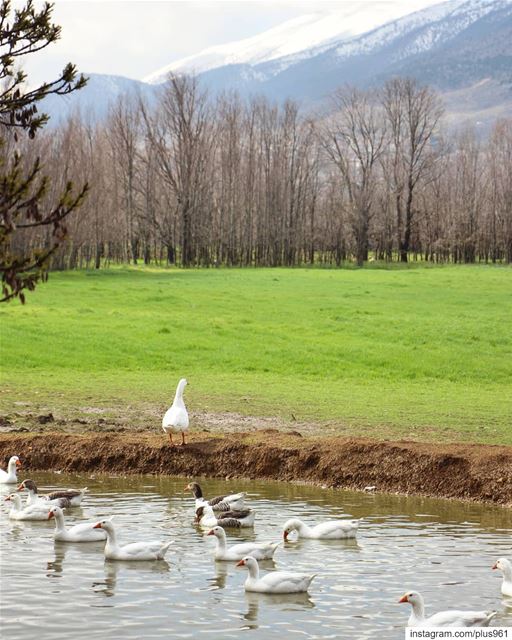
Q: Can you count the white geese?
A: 10